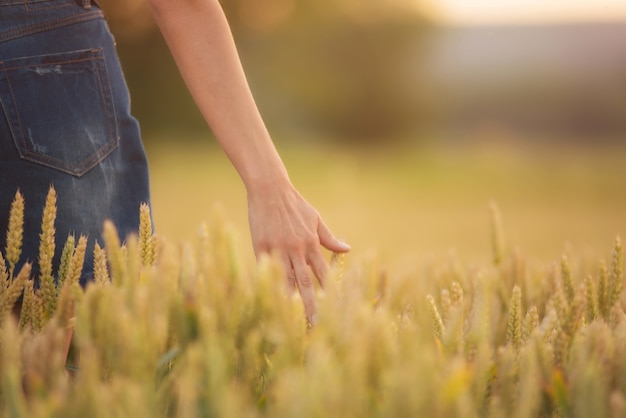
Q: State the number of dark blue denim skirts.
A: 1